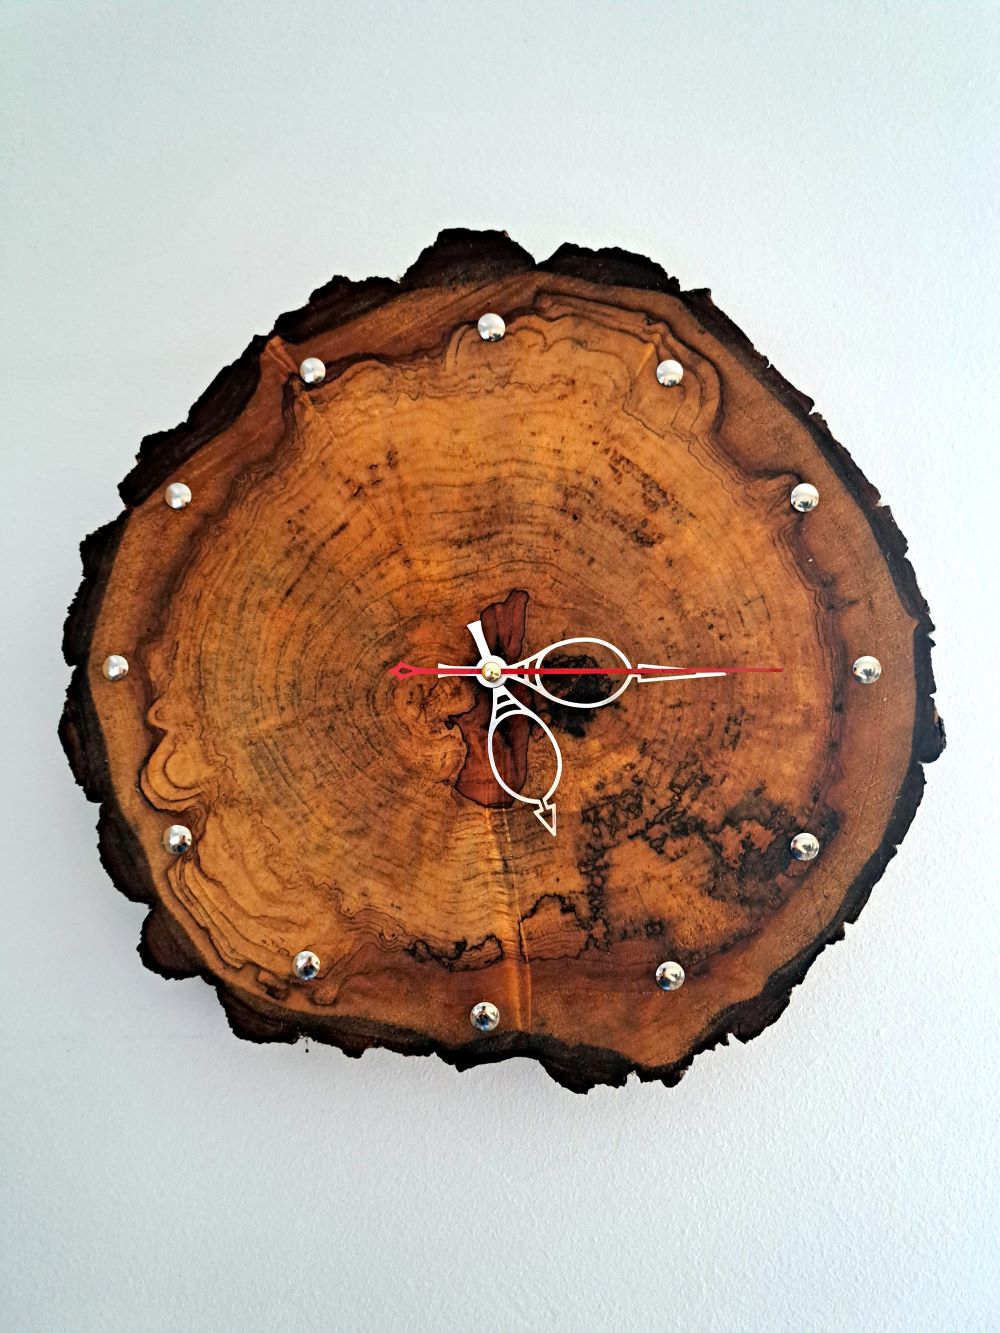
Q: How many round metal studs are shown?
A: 12